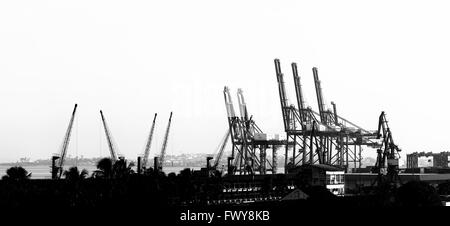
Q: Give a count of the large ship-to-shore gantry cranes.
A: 5